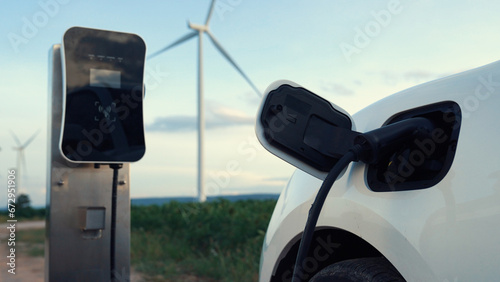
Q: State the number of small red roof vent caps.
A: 0